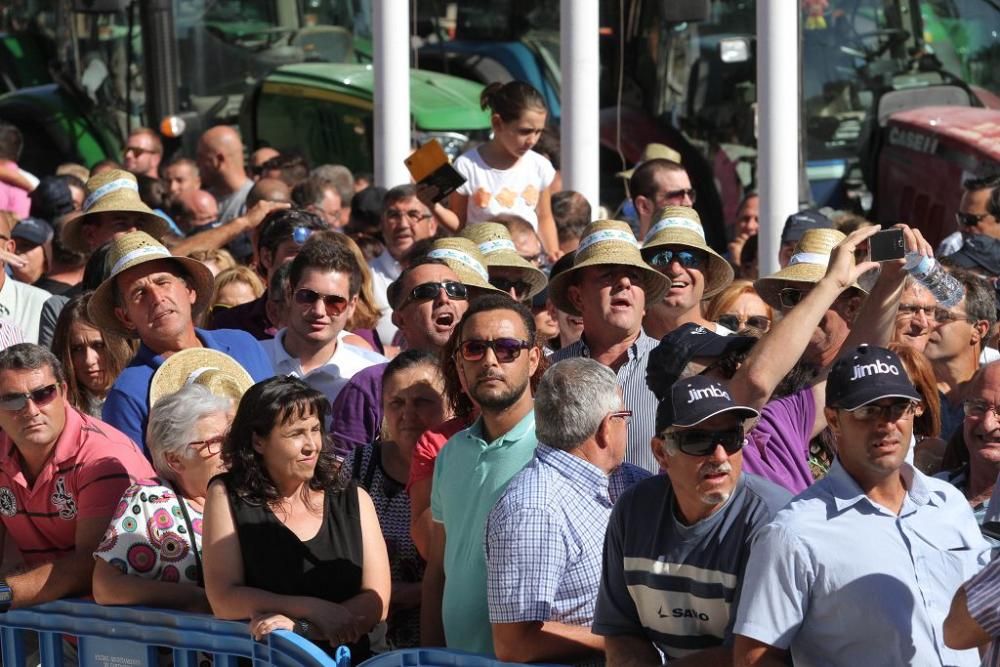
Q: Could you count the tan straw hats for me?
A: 9